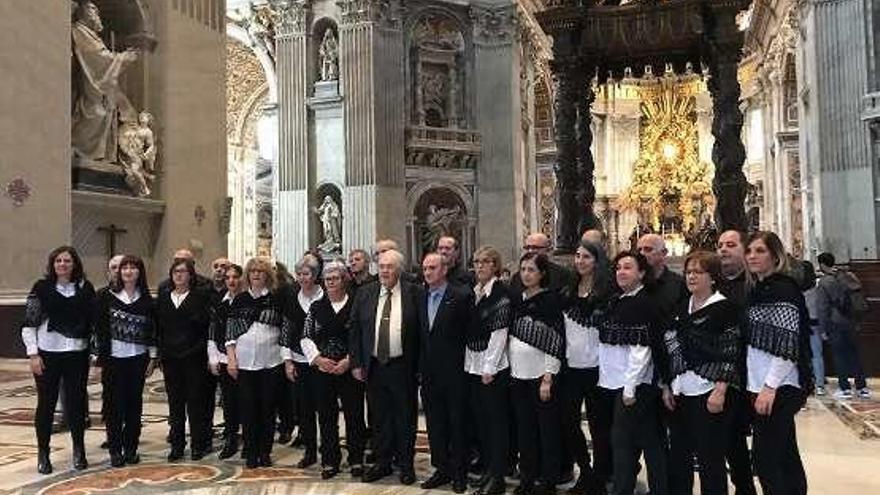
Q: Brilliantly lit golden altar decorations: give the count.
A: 1